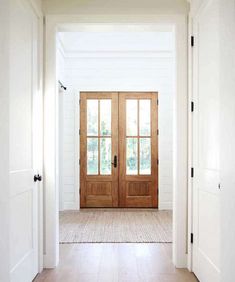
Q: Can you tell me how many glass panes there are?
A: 8